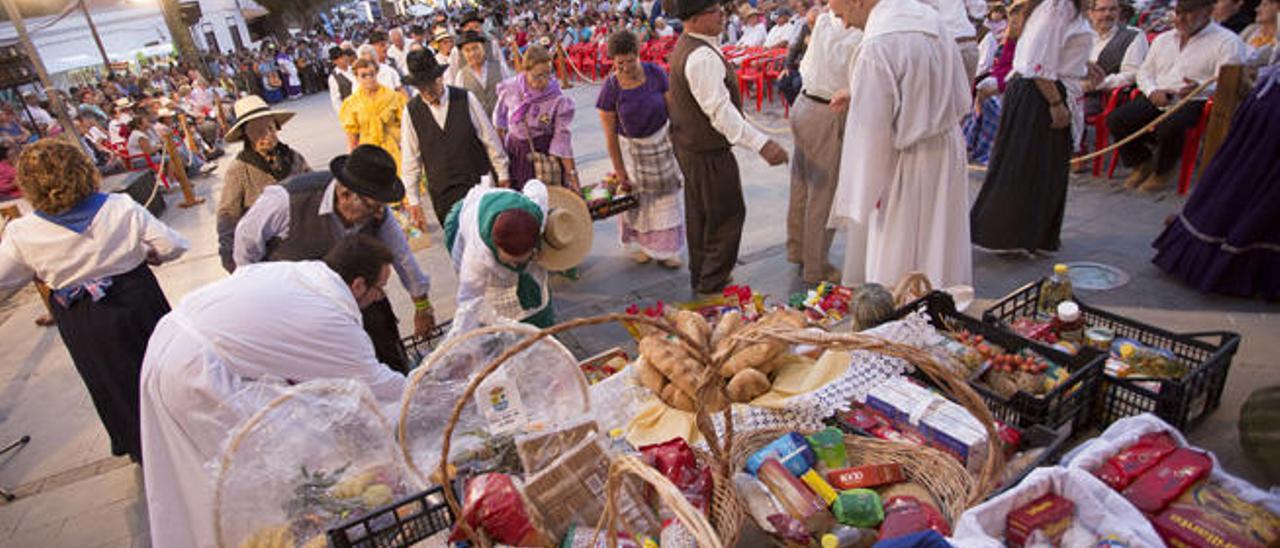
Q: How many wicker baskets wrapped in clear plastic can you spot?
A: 2